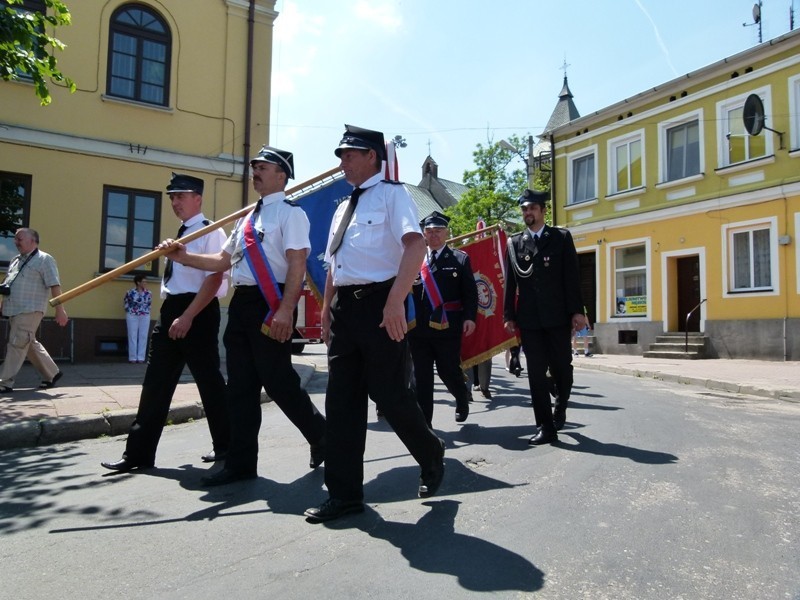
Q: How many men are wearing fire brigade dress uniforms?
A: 5